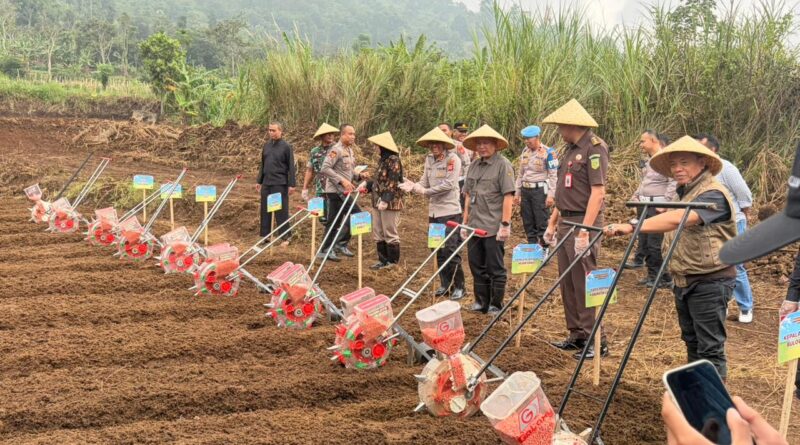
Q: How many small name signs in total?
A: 10